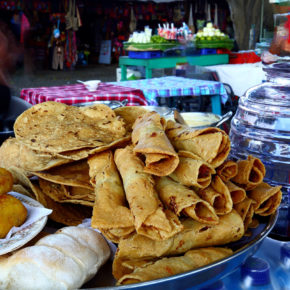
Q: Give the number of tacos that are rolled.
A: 14